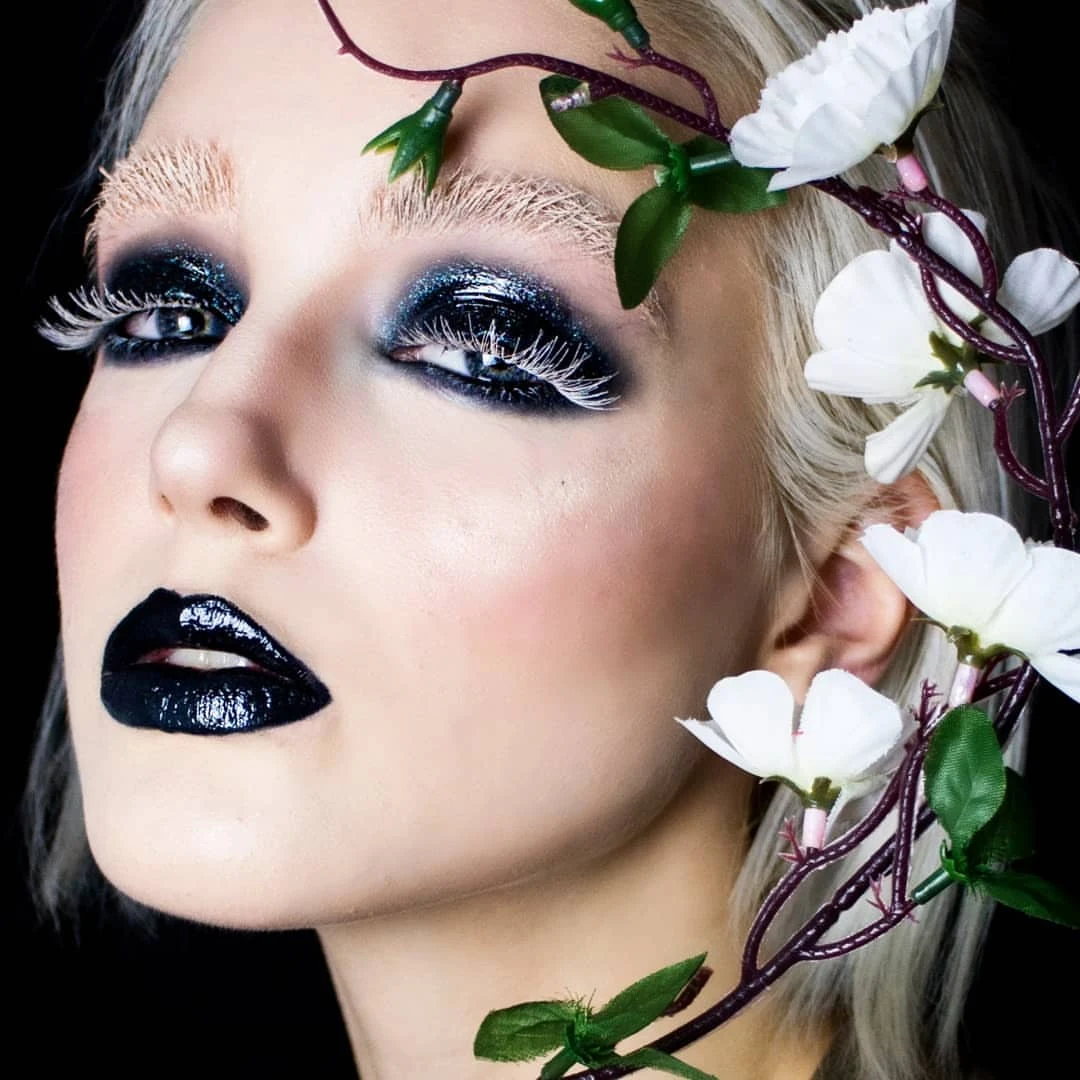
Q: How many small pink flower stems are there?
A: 4